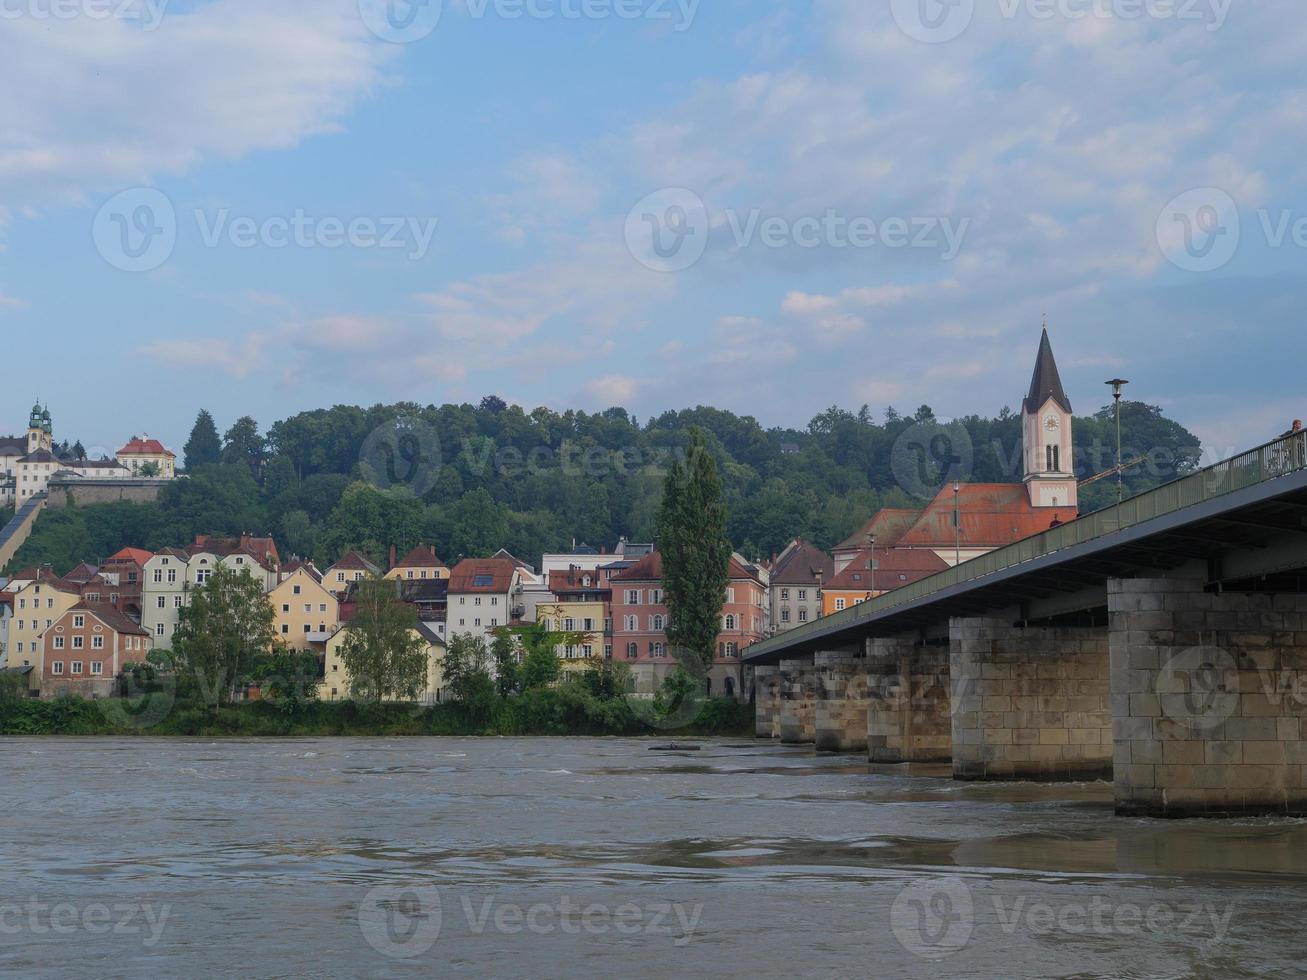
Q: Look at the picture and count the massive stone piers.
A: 6